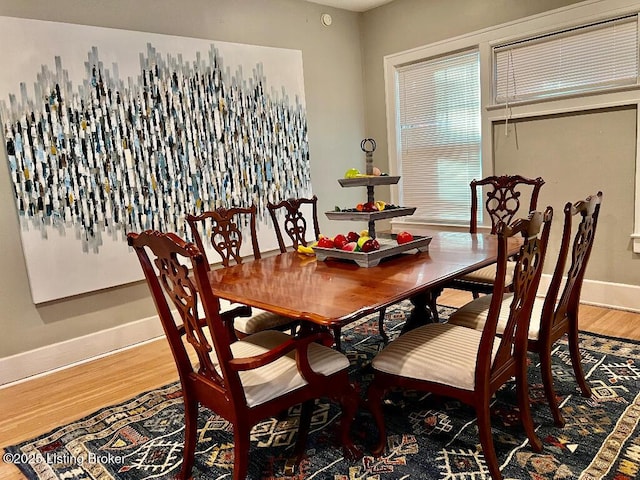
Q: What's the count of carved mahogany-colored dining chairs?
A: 6